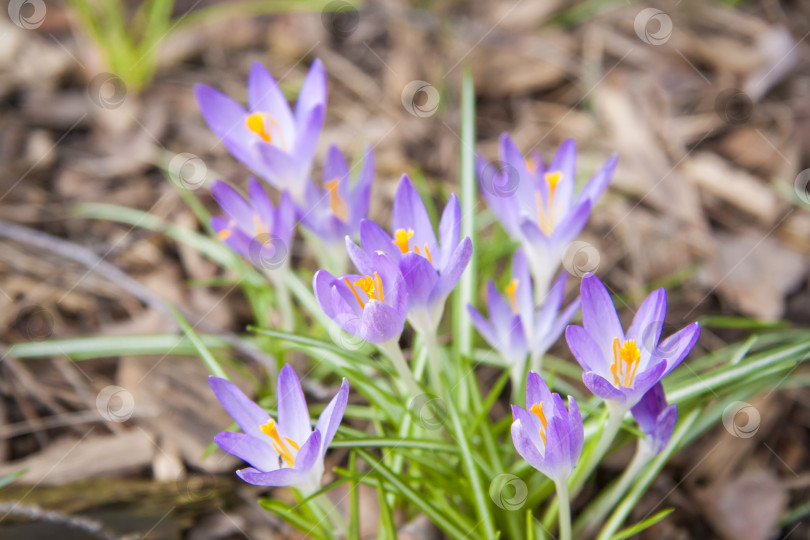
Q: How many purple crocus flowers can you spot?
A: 11